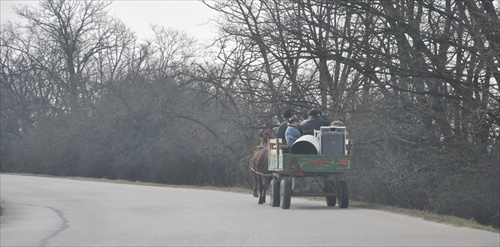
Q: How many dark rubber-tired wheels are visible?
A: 4